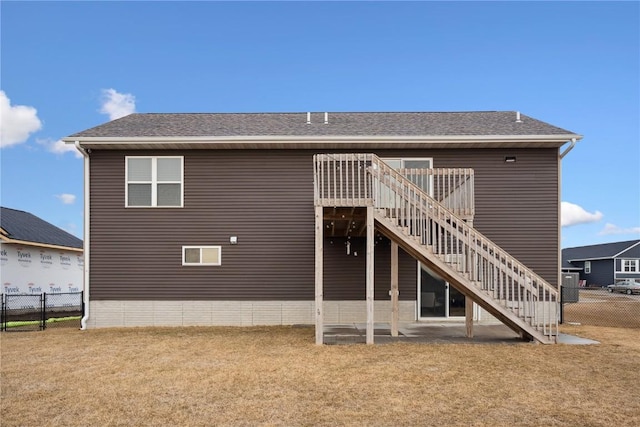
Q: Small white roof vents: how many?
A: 3